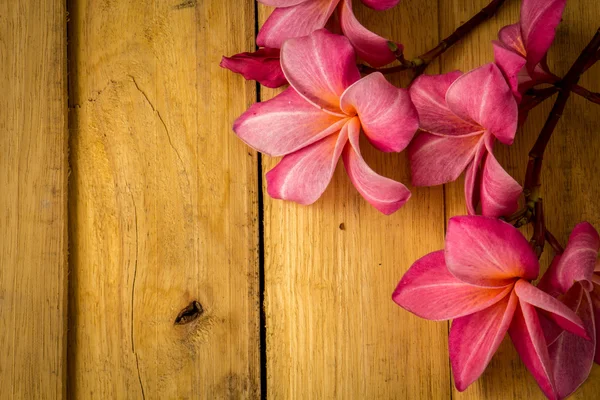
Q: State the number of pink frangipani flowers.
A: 6